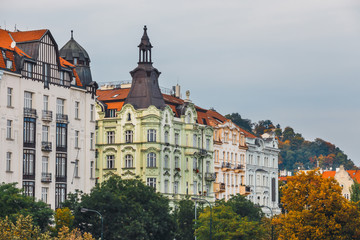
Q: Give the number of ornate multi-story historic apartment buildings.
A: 4